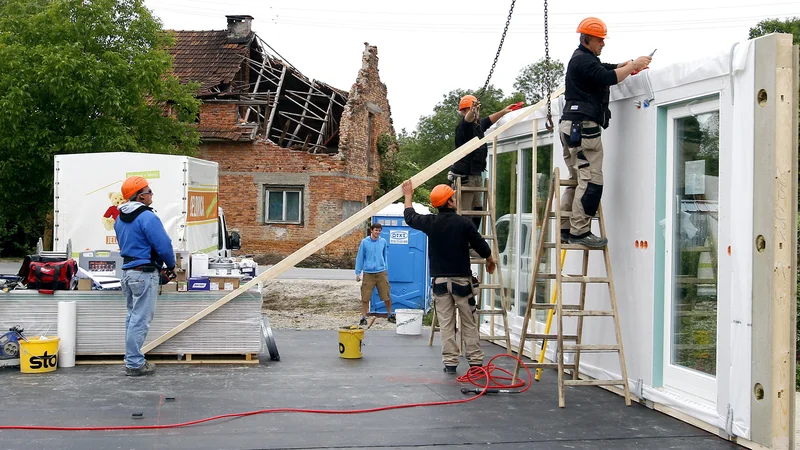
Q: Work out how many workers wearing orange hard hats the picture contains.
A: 4